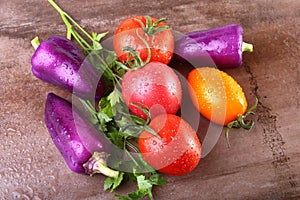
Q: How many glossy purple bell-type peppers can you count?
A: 3